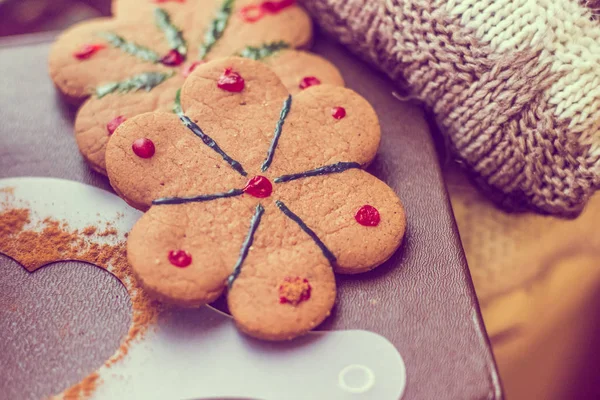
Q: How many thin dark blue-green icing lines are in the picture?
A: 6